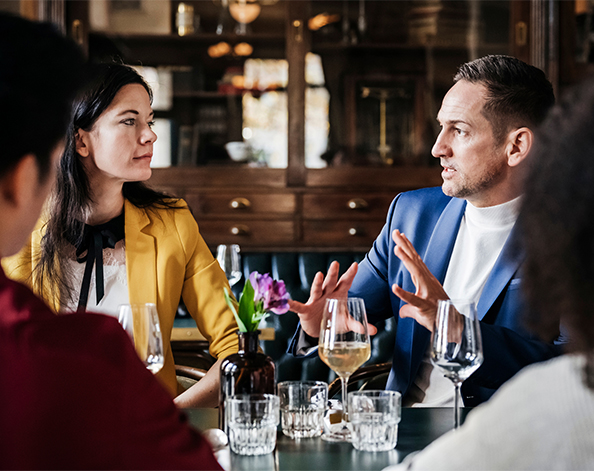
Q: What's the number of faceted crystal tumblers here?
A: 3